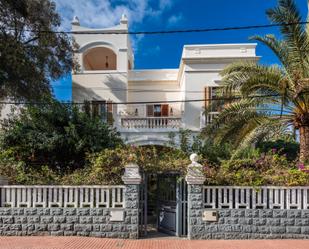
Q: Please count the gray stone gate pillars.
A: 2